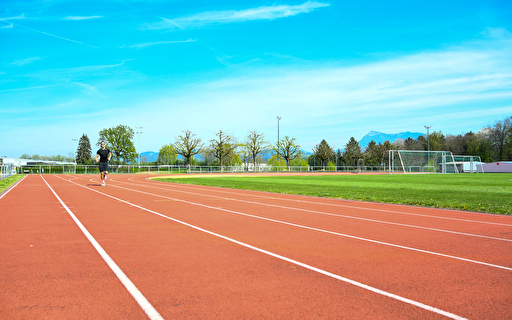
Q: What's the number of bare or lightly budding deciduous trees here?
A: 4